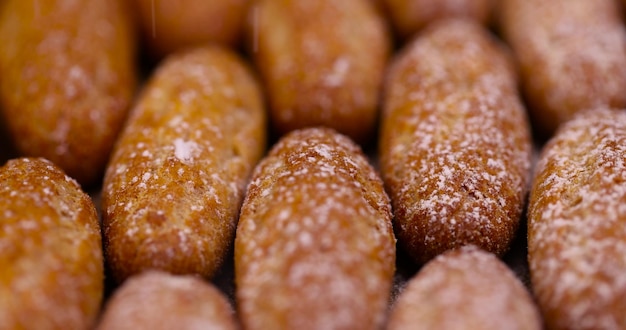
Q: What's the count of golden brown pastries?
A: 12